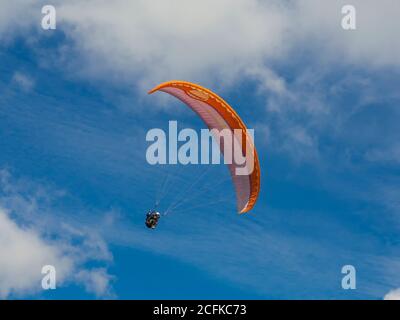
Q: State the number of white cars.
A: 0